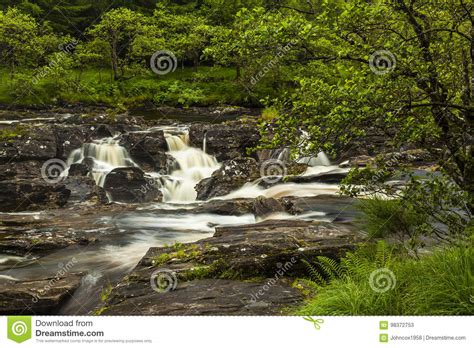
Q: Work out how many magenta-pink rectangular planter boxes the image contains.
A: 0